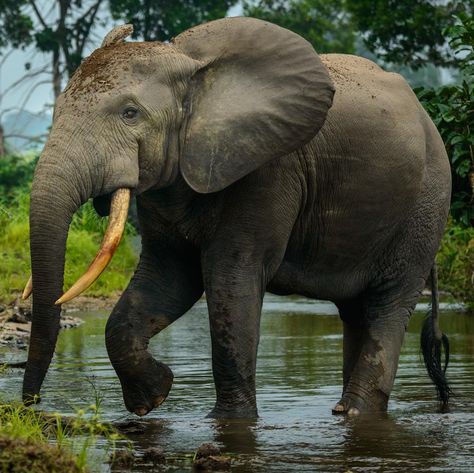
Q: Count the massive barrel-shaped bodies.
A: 1